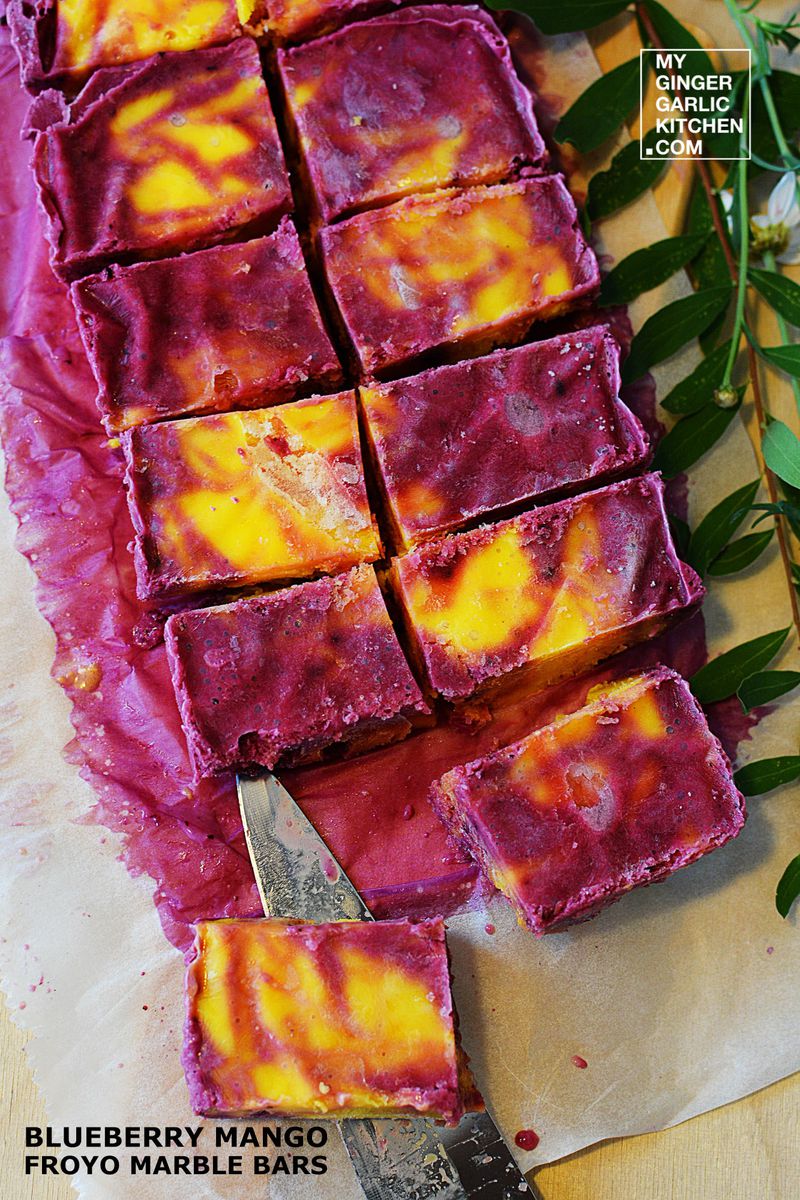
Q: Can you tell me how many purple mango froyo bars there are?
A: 12